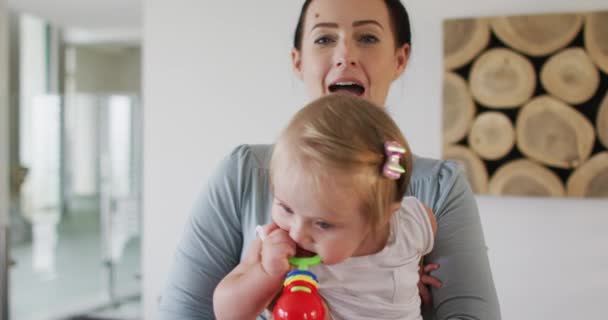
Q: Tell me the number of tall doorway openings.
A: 1